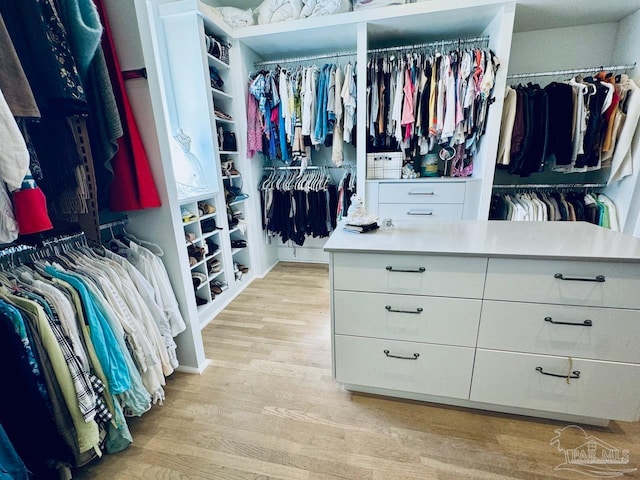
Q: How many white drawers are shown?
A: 8